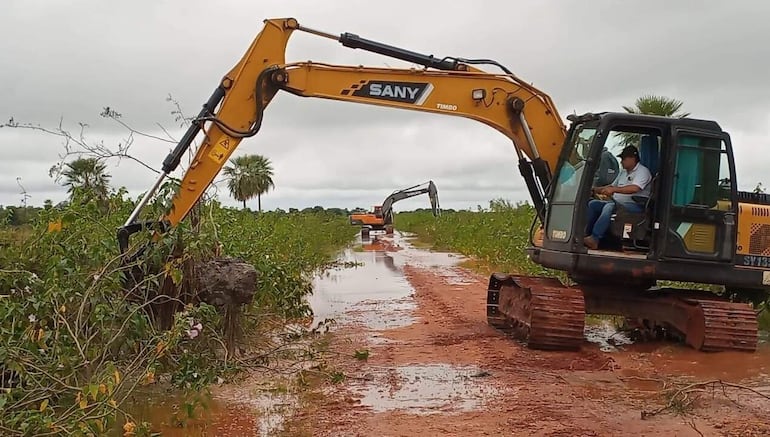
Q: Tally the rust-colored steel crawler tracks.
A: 2